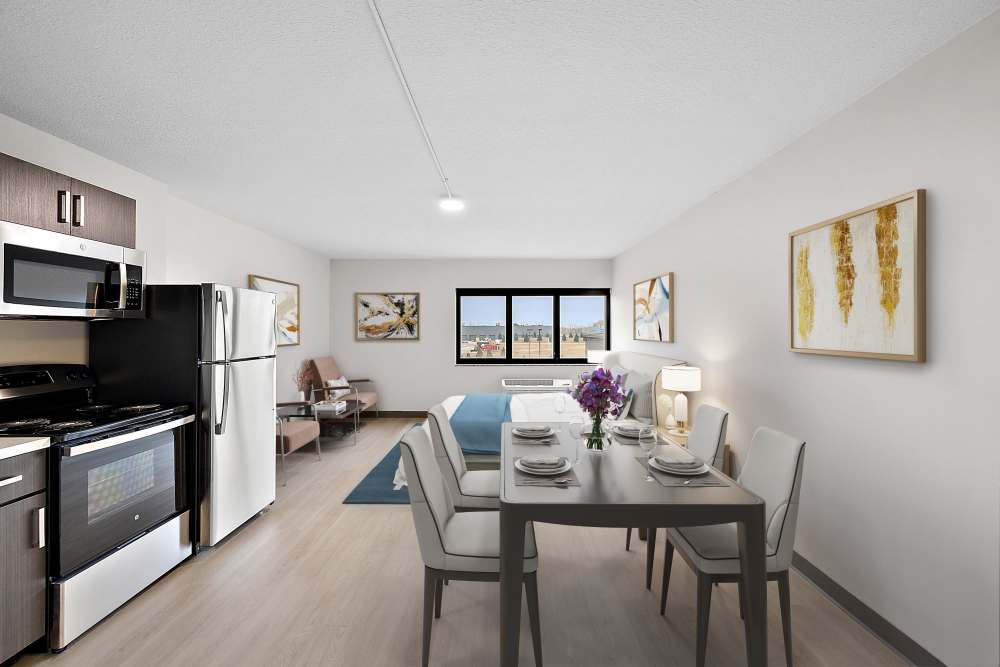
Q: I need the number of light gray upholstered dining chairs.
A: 4